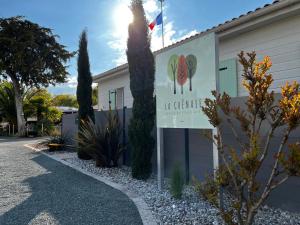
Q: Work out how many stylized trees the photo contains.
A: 3